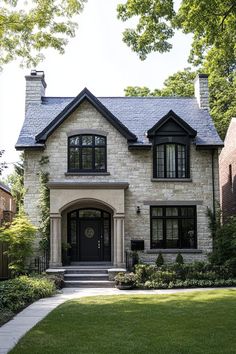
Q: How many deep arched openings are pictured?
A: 1